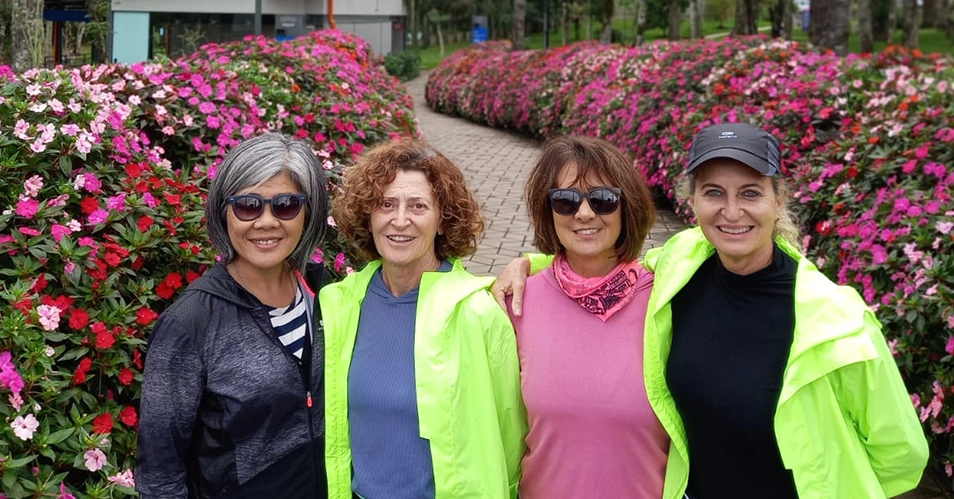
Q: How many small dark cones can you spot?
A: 0